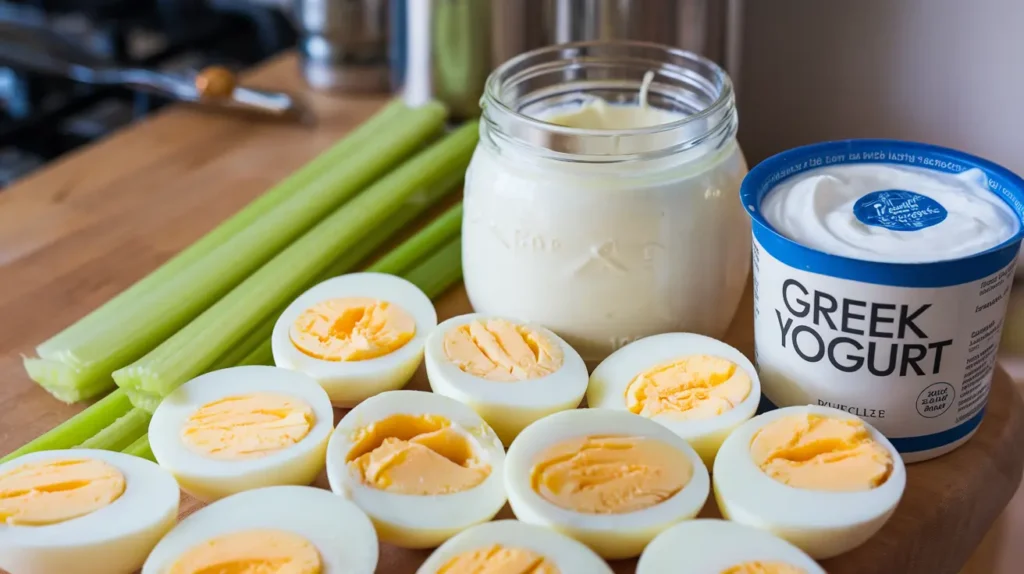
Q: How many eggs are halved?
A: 11